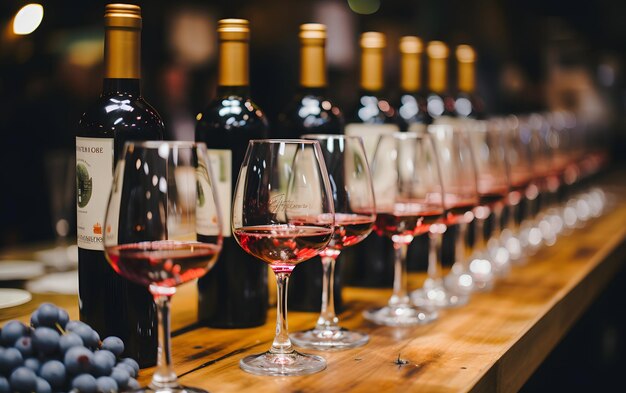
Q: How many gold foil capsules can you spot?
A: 7